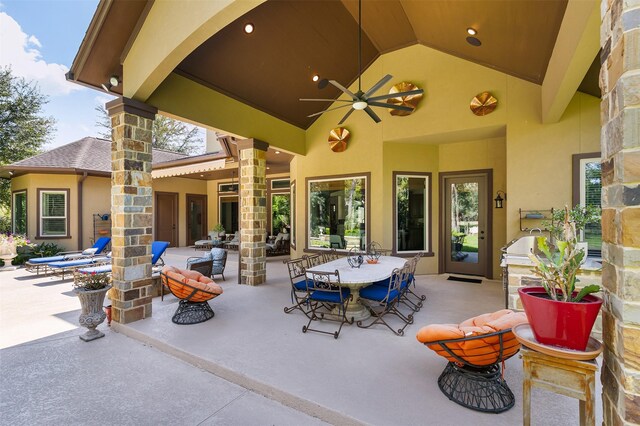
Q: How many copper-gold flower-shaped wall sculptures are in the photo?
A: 3